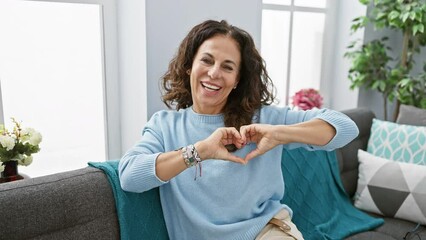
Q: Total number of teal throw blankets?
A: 1